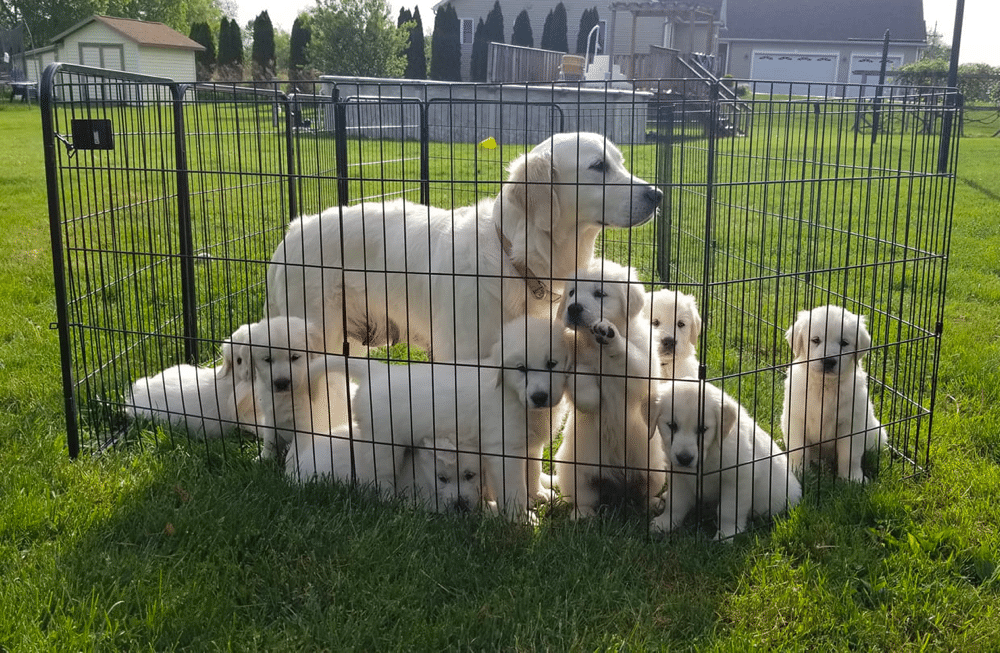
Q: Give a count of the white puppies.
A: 8